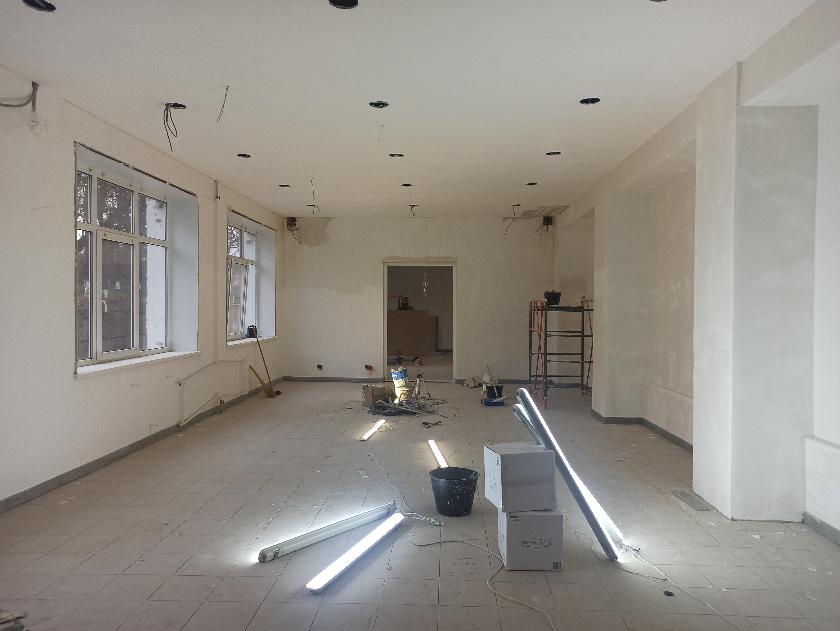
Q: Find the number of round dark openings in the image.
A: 15